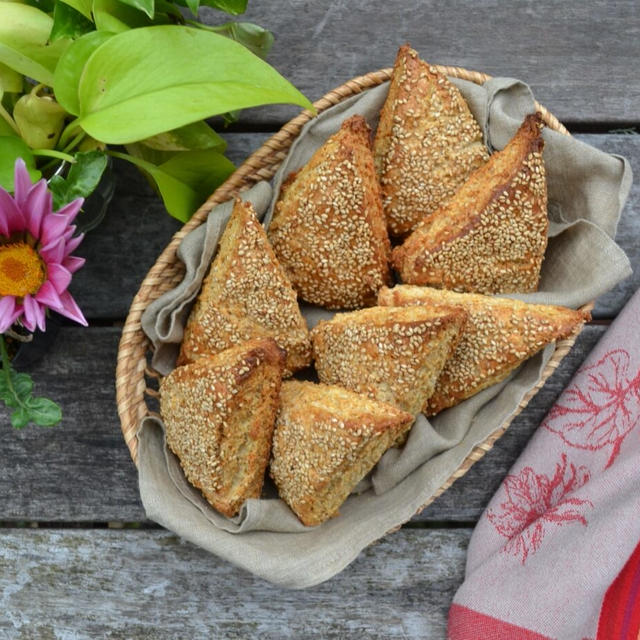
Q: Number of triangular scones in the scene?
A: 8